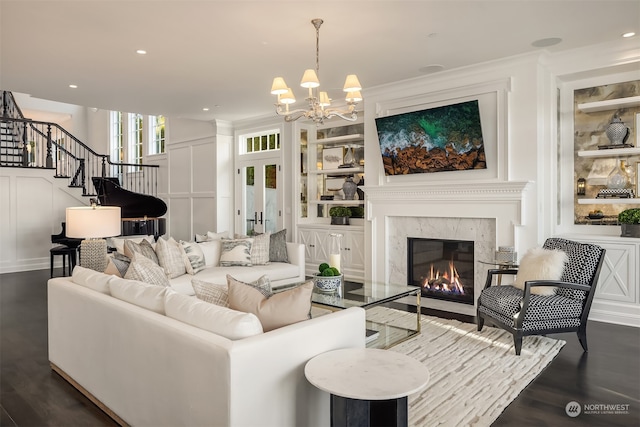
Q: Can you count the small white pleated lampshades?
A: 6